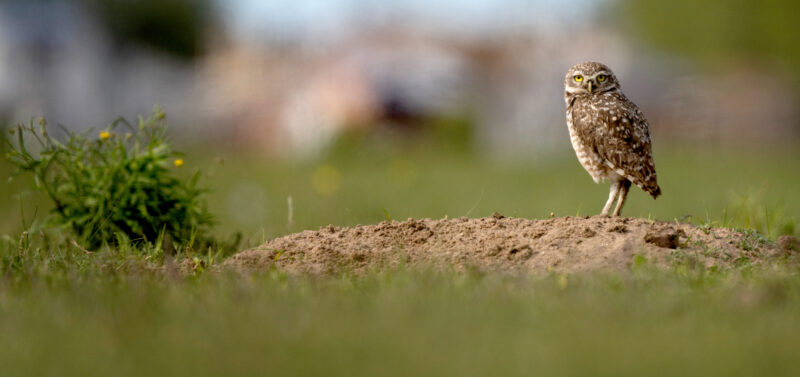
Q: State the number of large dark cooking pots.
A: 0